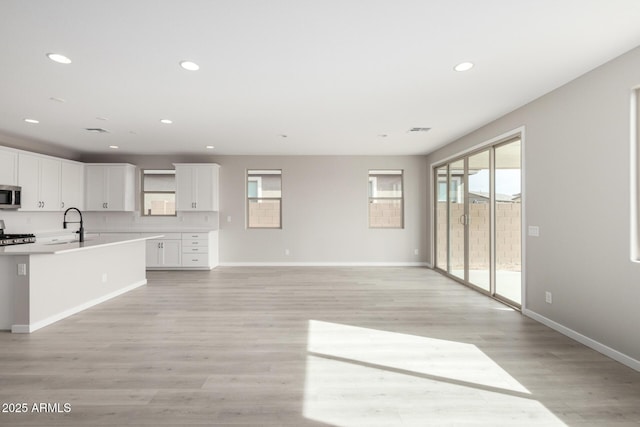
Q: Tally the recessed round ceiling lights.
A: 7